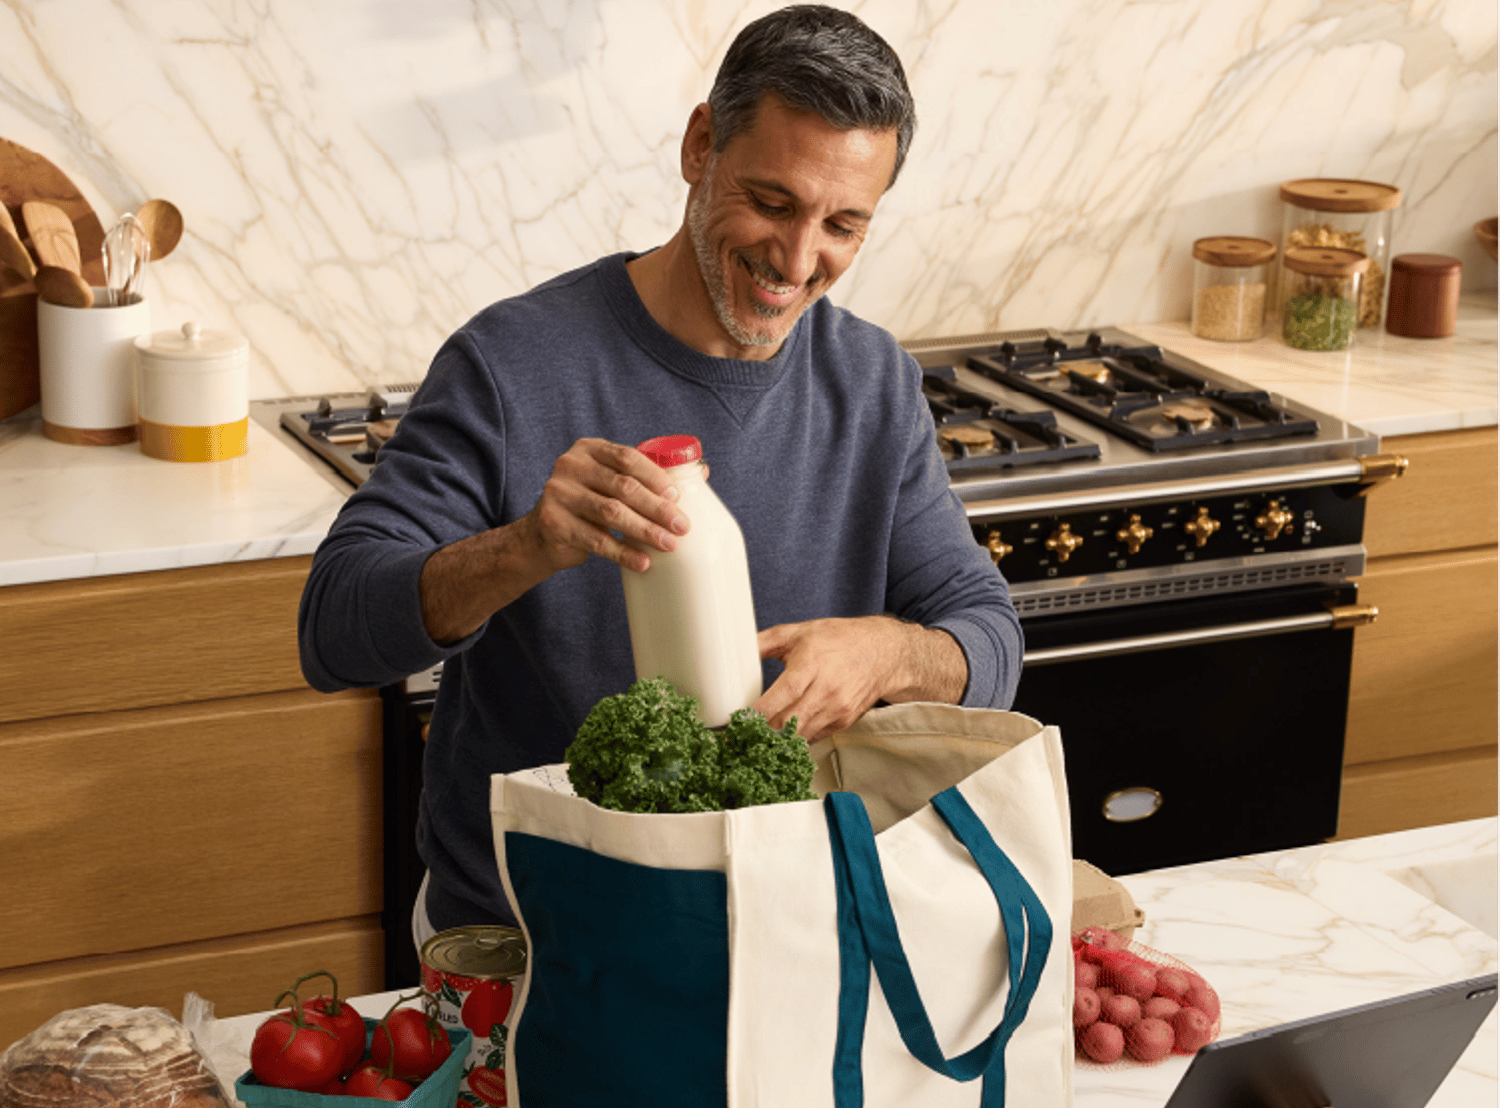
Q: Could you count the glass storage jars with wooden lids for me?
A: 3